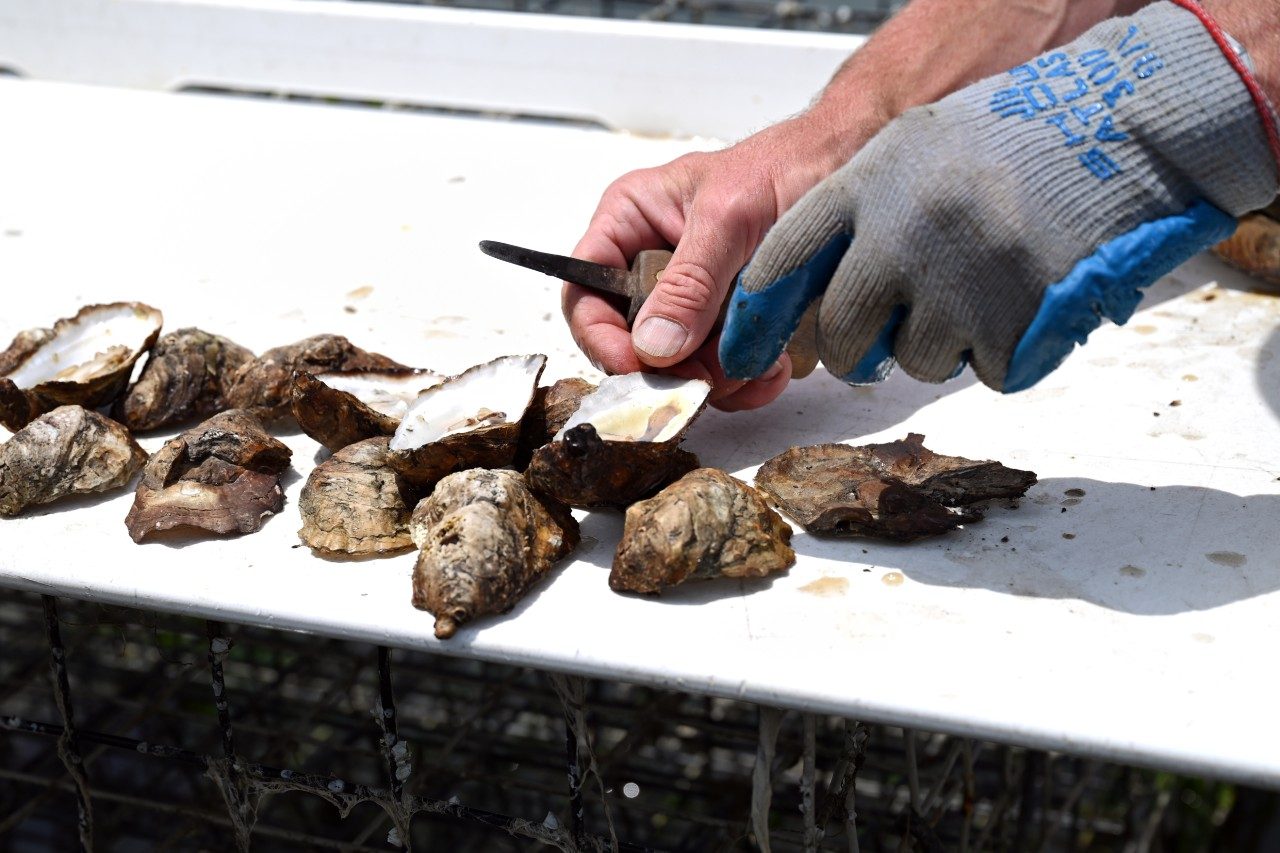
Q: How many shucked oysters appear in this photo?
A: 4